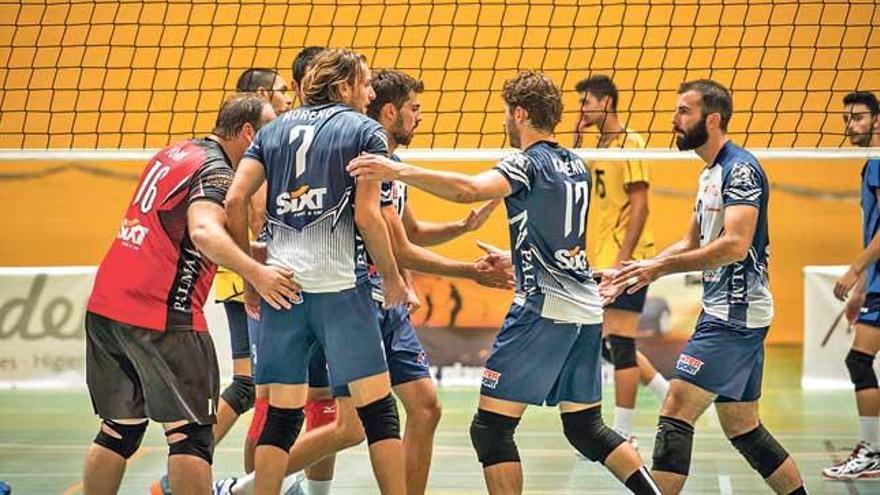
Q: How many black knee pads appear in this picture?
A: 11